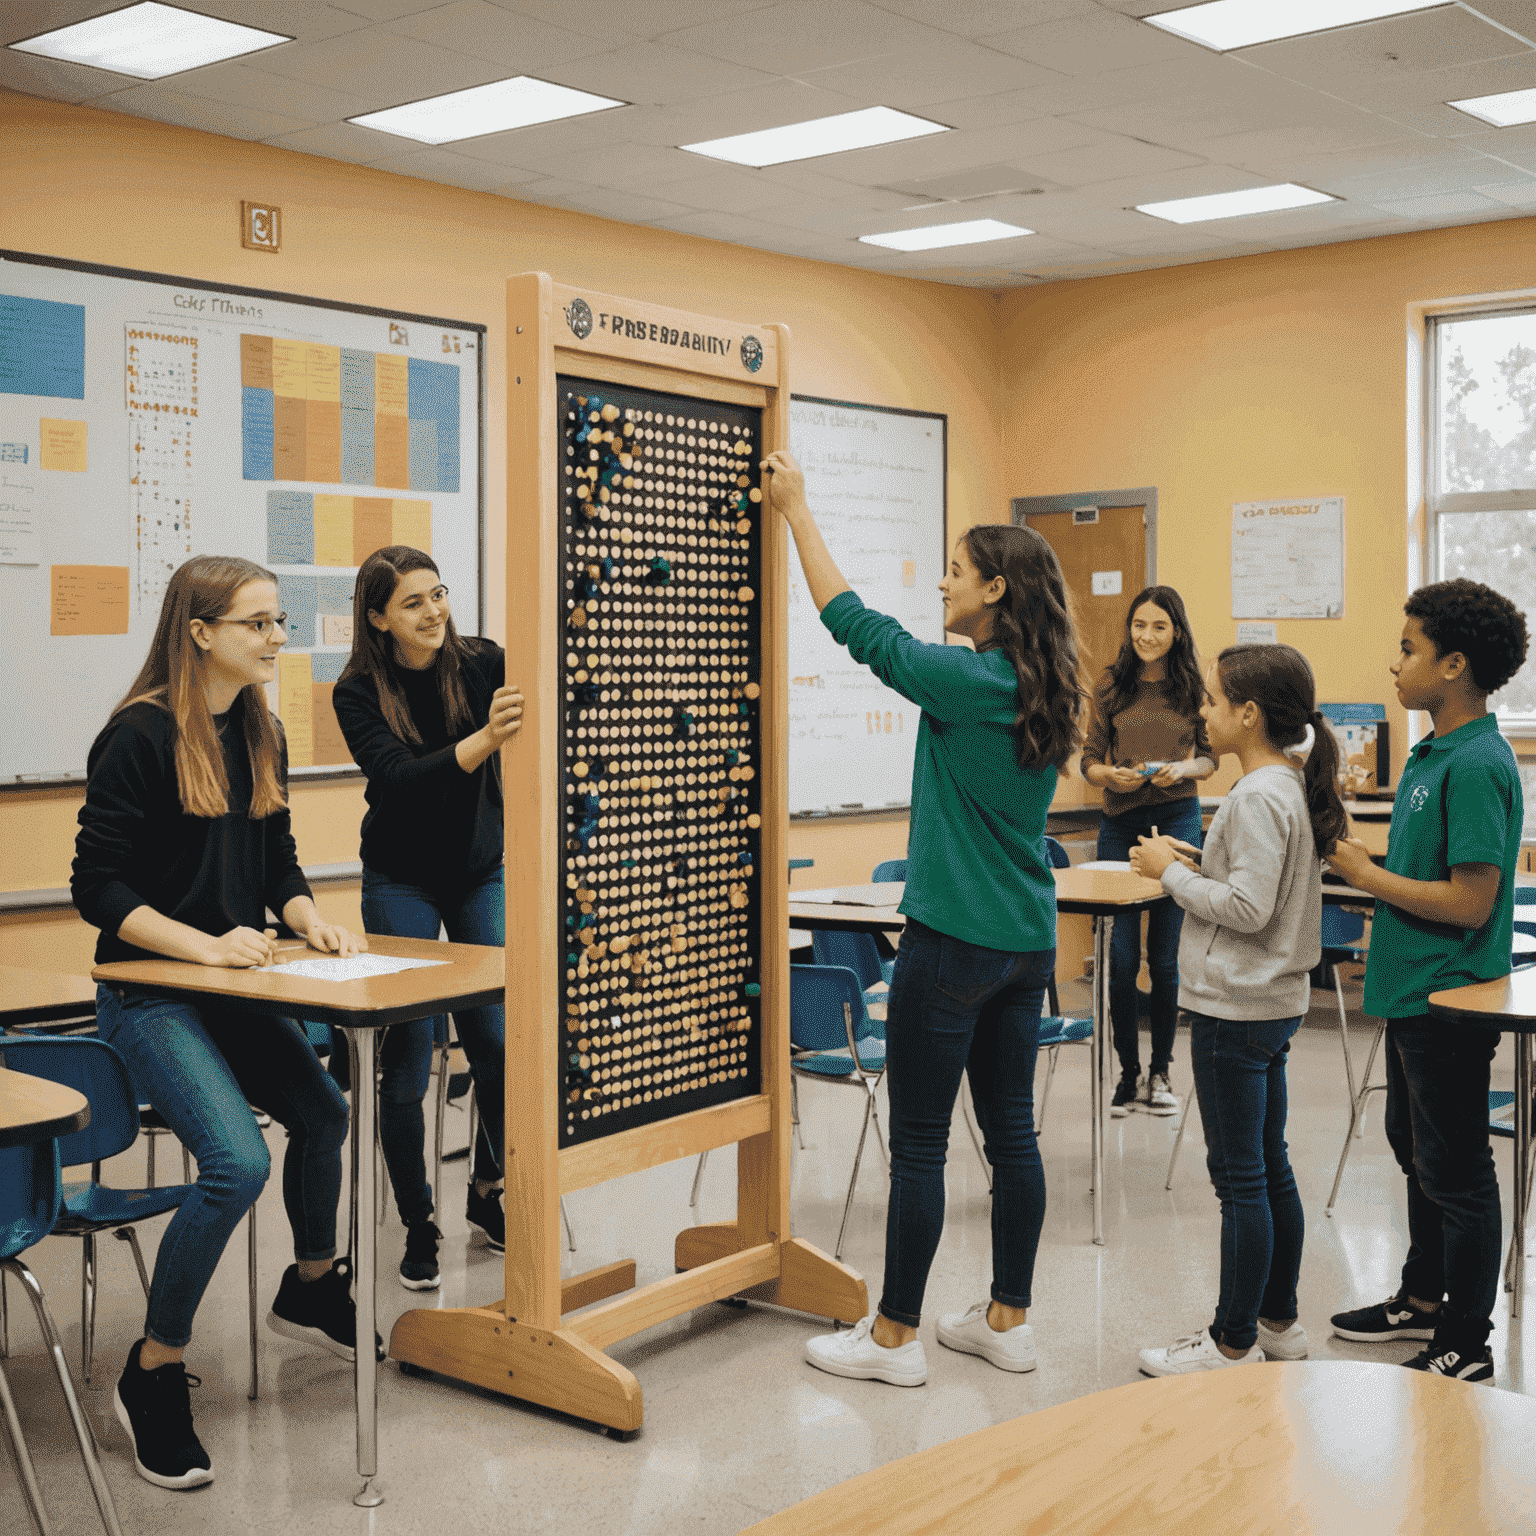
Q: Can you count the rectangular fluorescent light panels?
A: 7